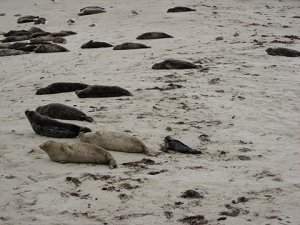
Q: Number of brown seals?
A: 2